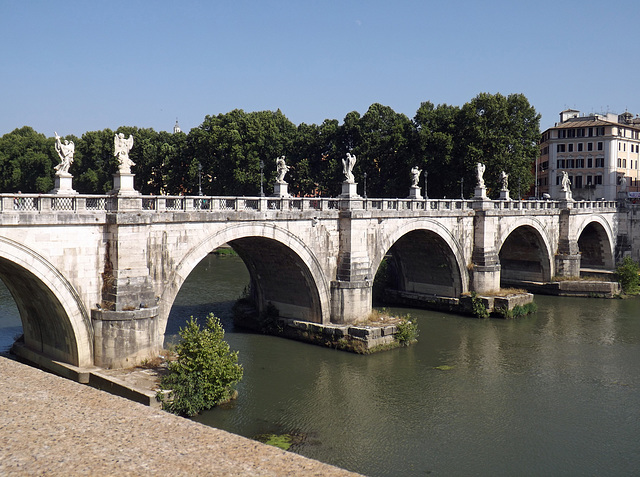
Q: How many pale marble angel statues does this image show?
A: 8